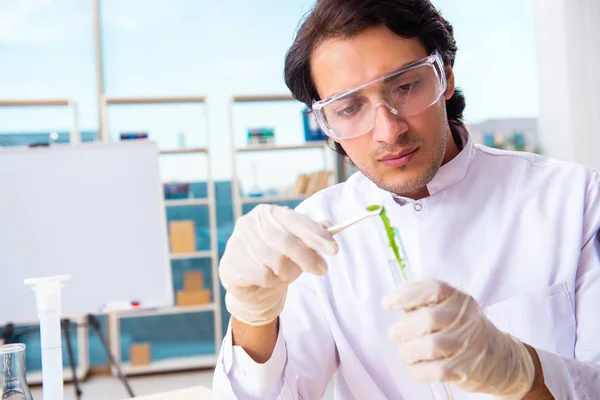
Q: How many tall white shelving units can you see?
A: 3